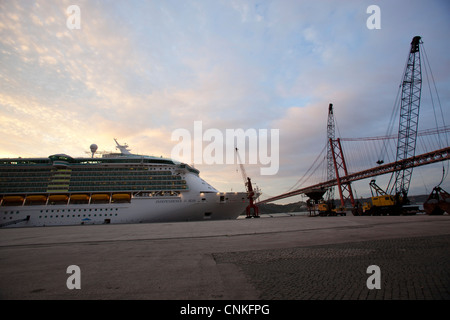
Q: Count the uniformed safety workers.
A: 0